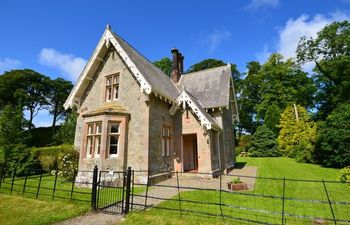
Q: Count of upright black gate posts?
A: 2